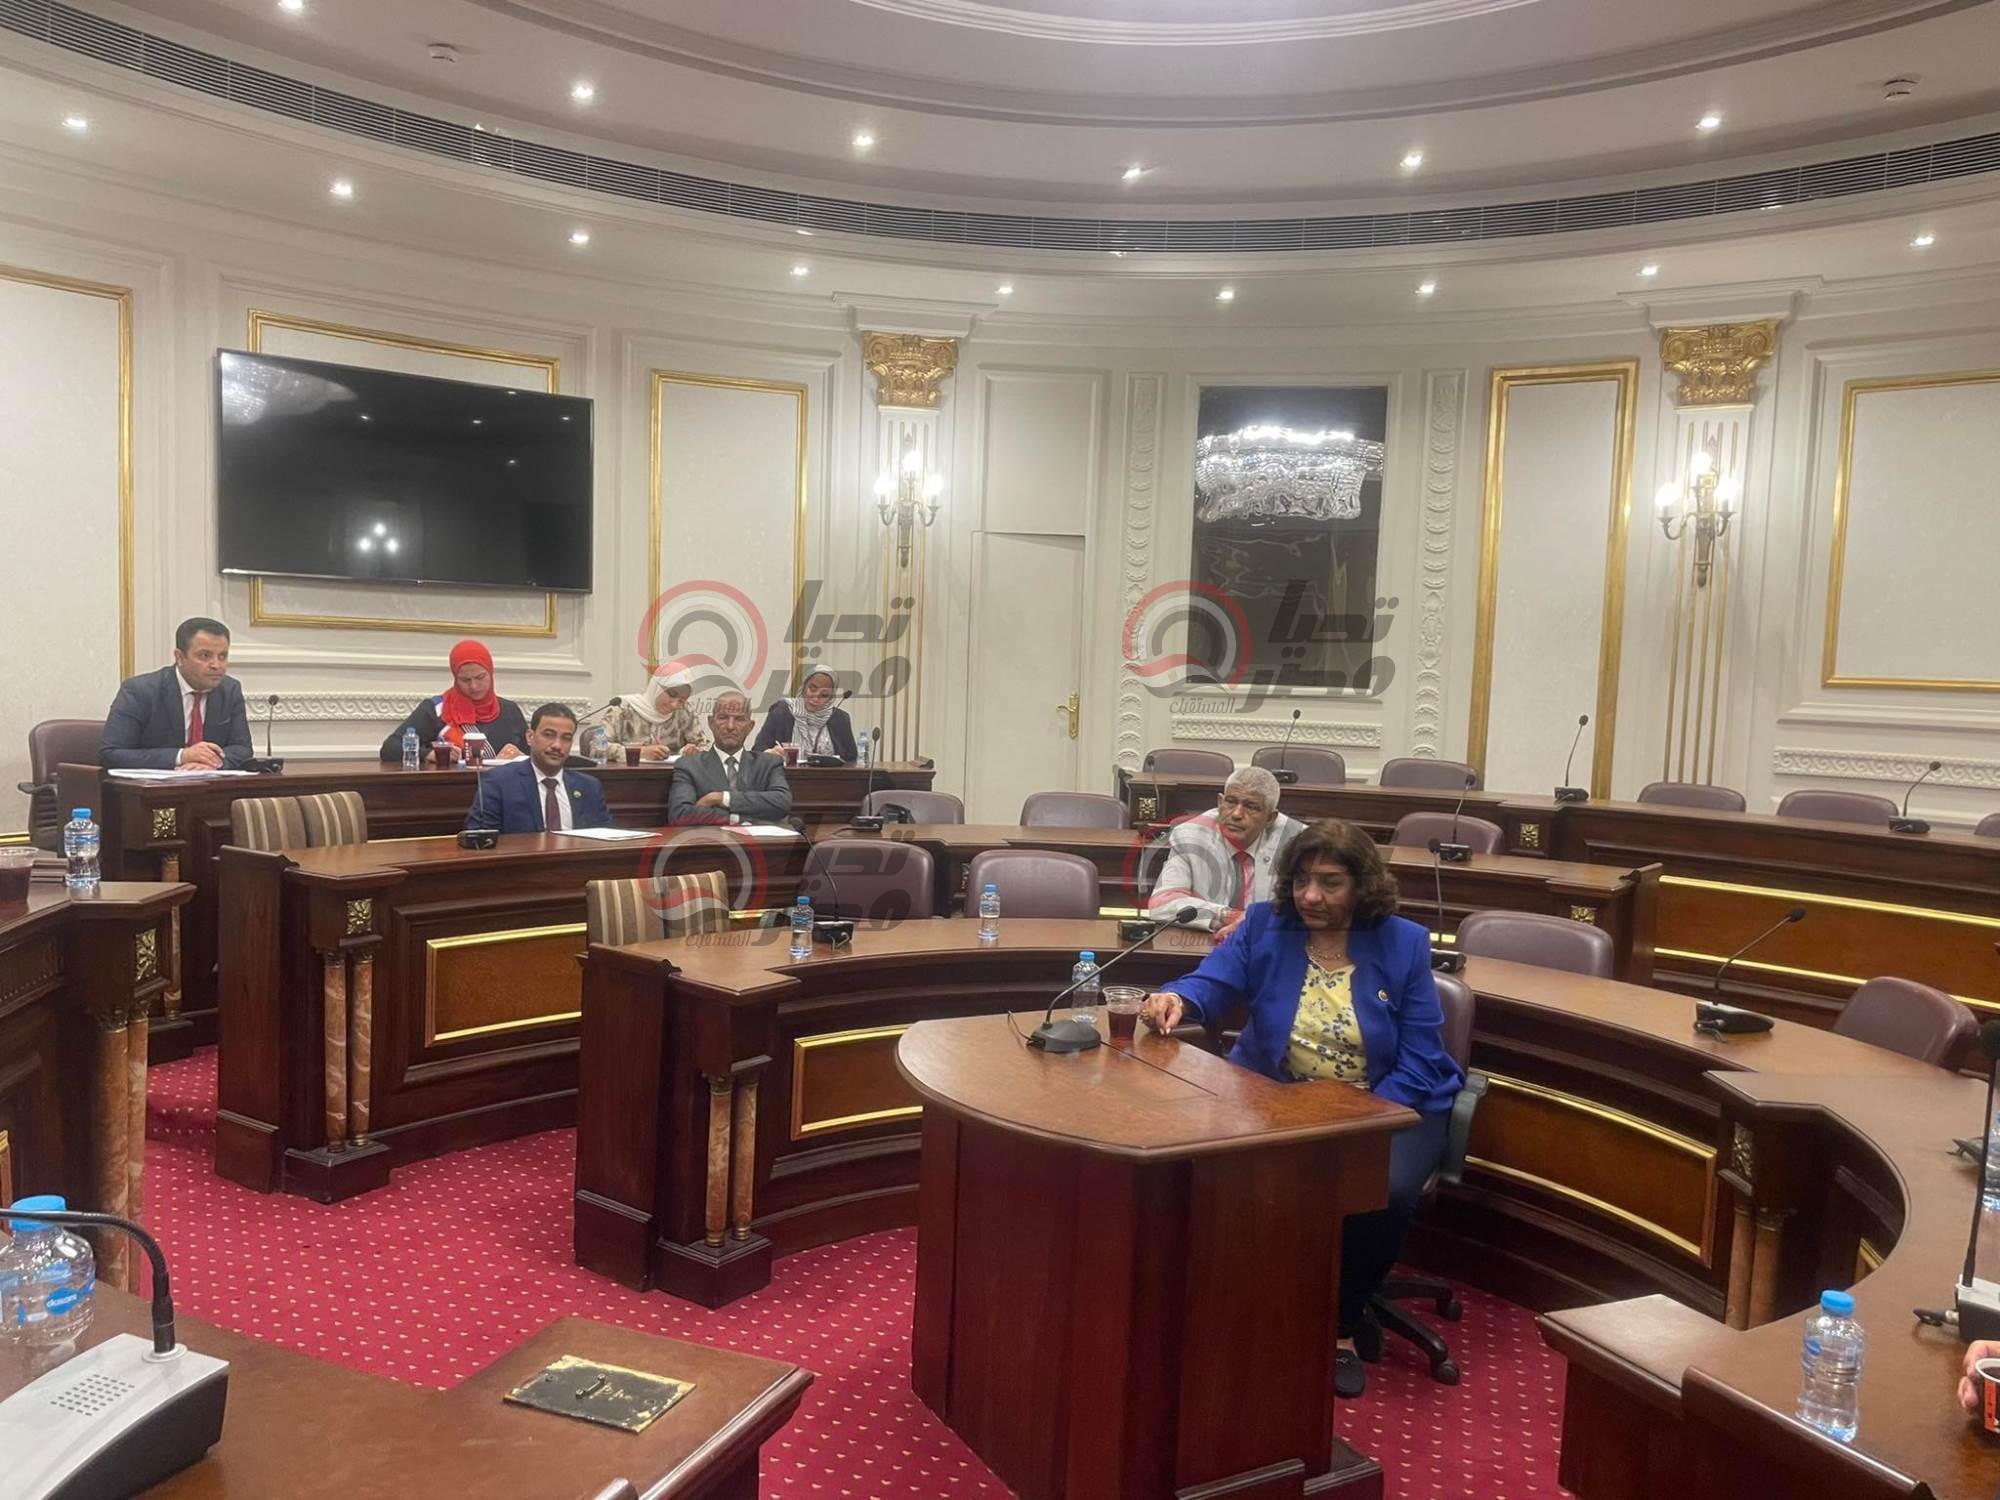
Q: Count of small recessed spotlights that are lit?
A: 15